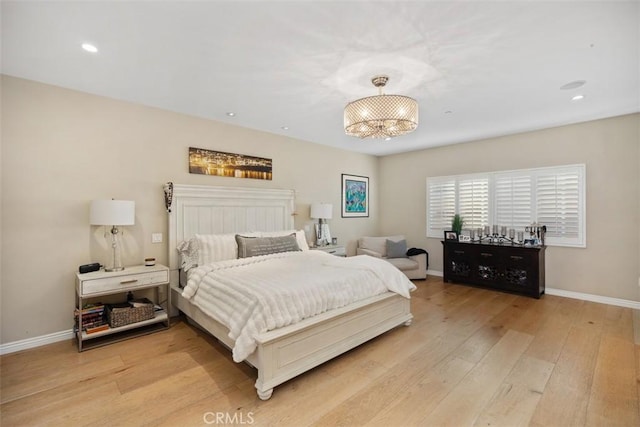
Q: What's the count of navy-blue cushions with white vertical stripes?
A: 0